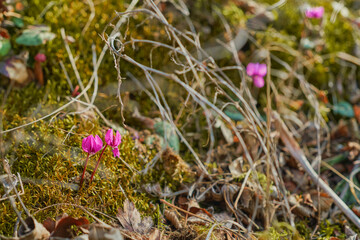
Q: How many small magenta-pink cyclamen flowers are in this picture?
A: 4